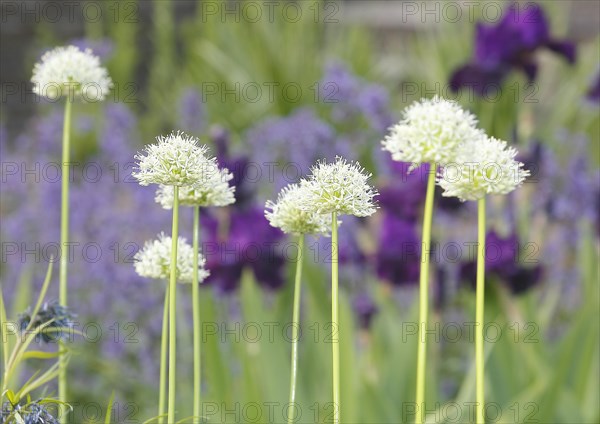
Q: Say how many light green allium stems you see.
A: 8